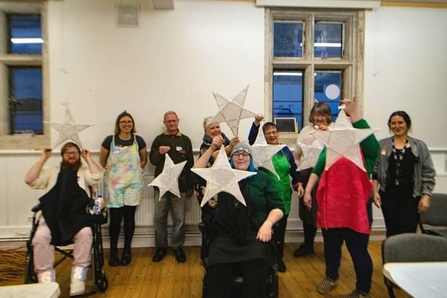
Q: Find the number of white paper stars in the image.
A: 7